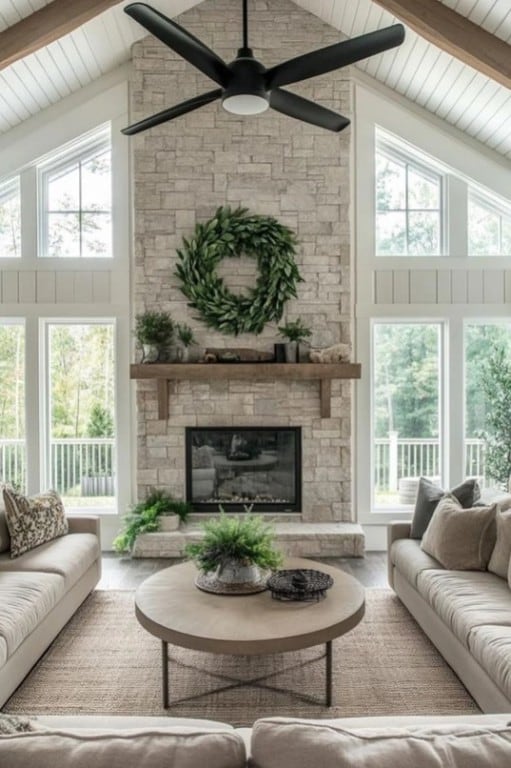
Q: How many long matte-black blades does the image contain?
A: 4